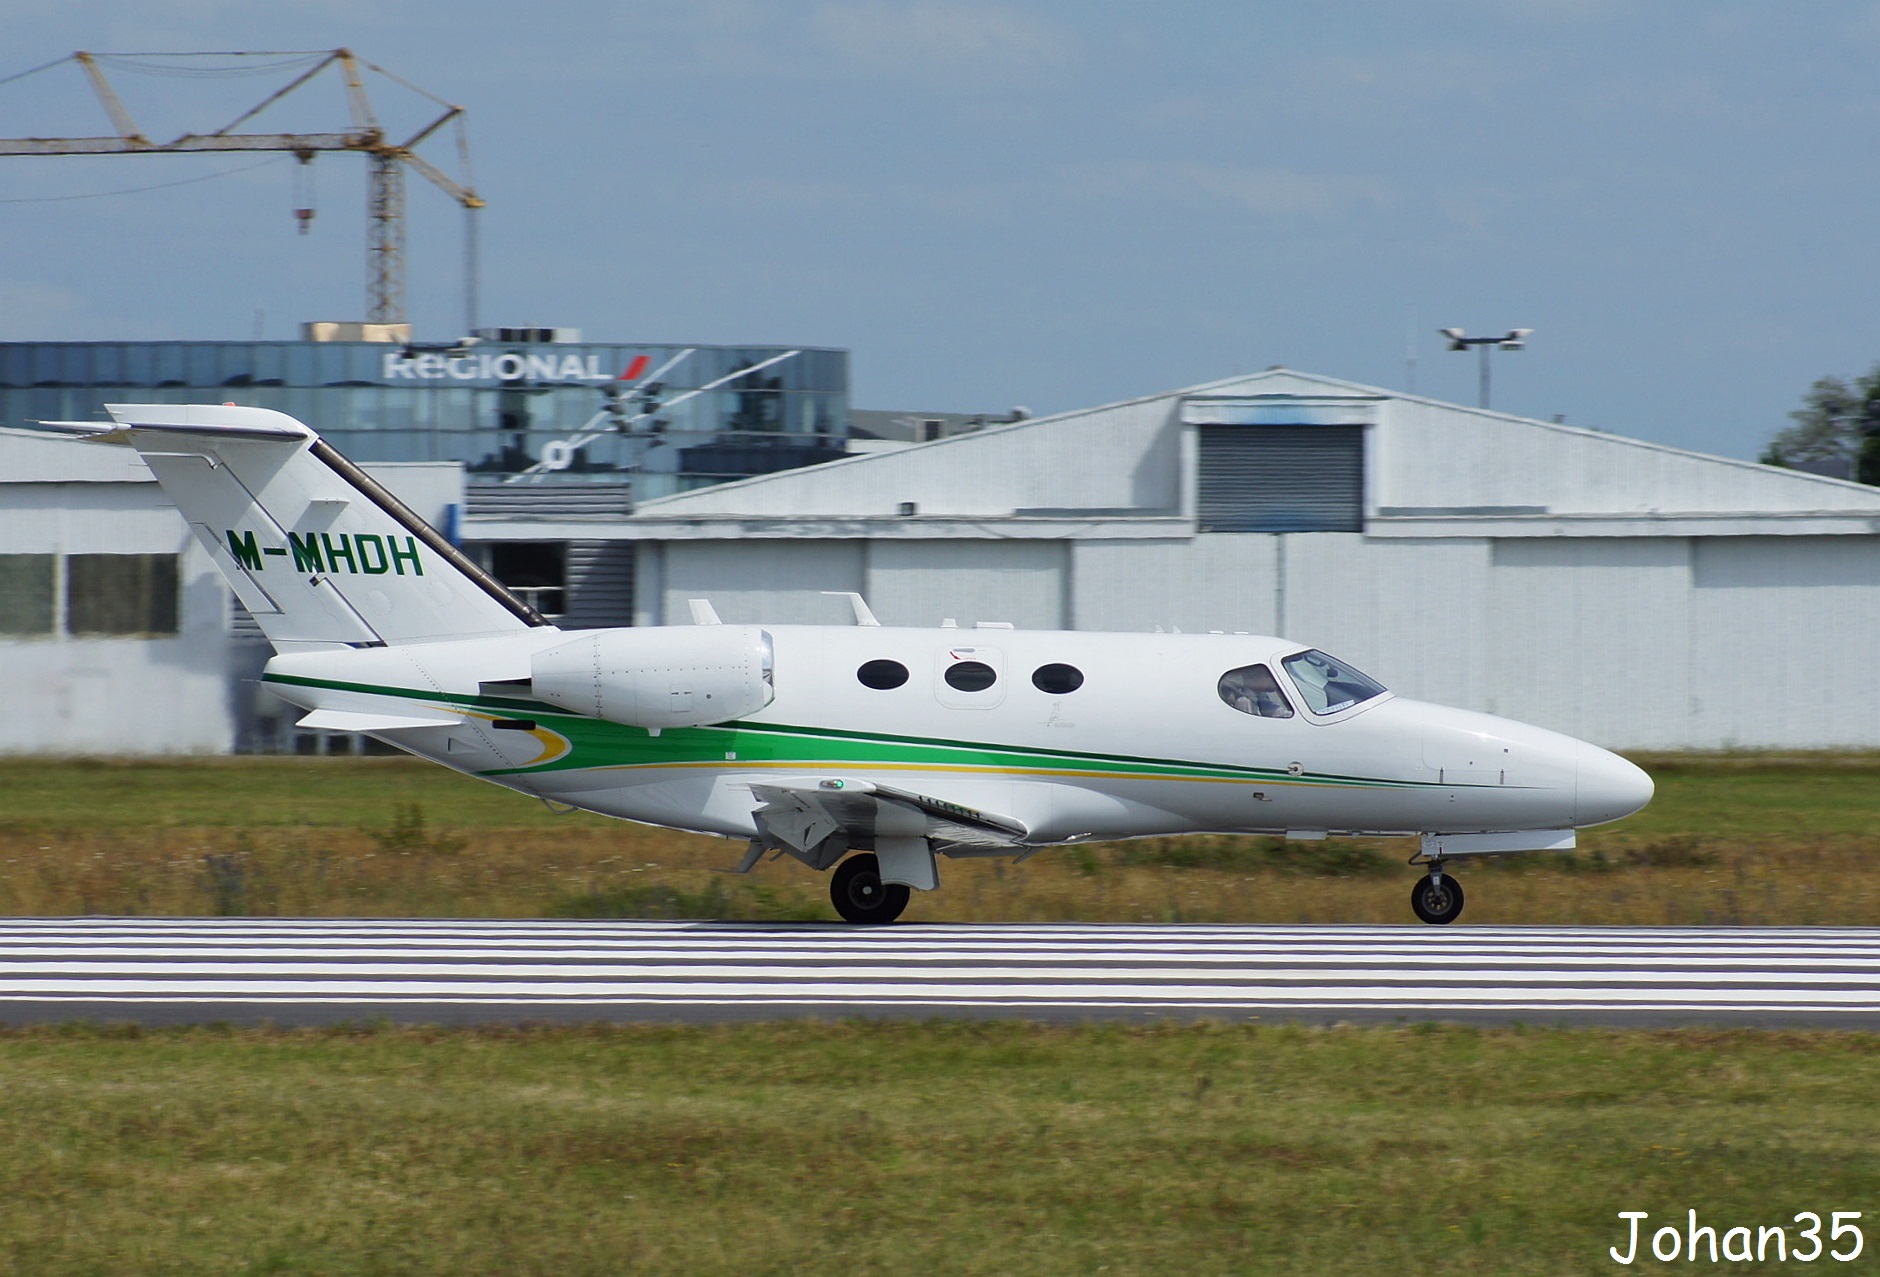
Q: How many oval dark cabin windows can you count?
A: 3